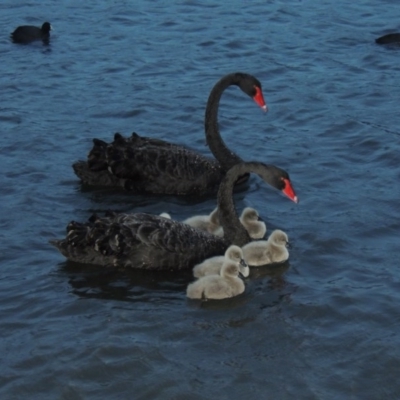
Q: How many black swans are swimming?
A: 2